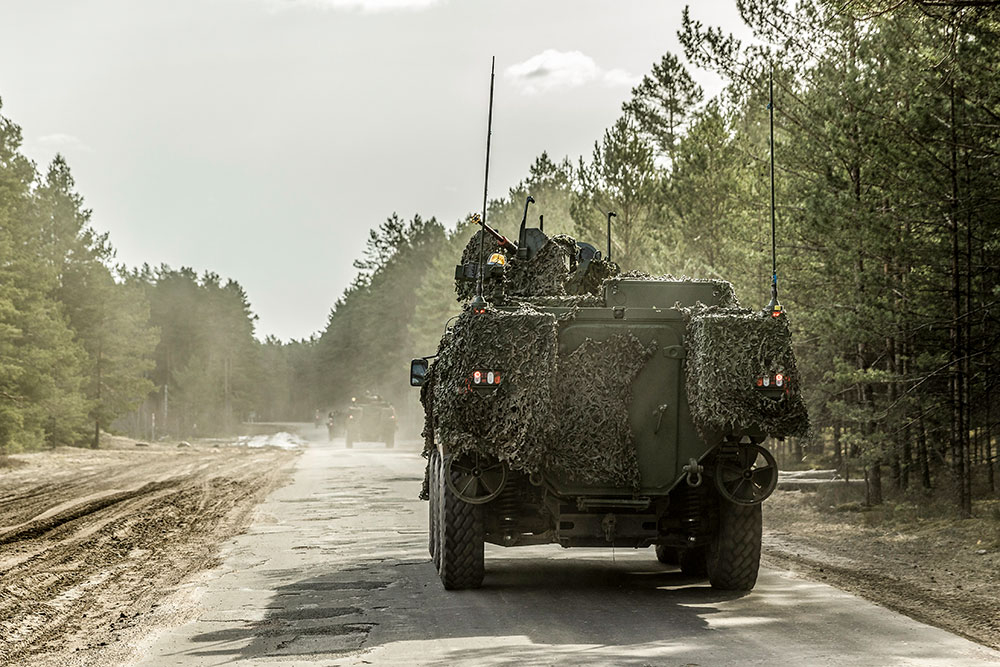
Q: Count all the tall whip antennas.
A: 2